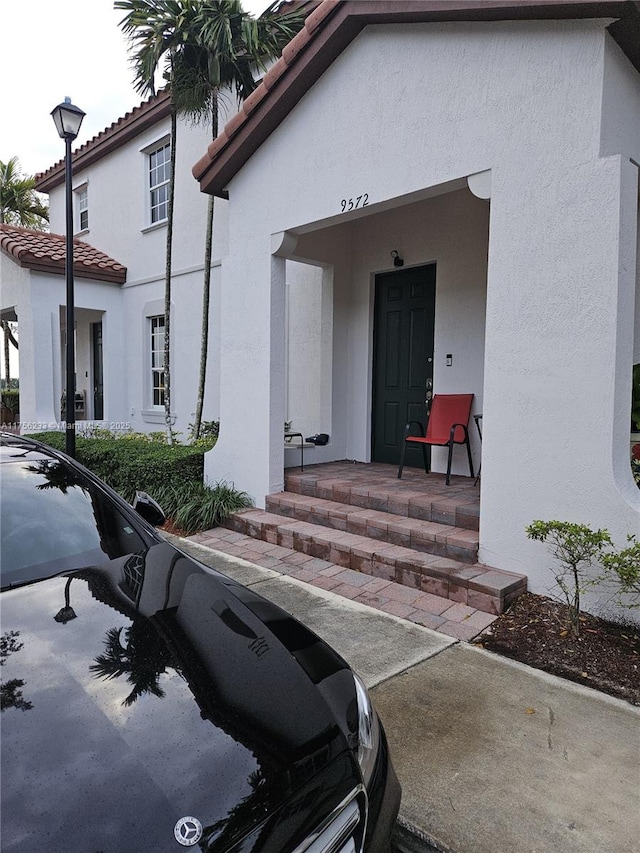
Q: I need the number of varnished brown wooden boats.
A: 0